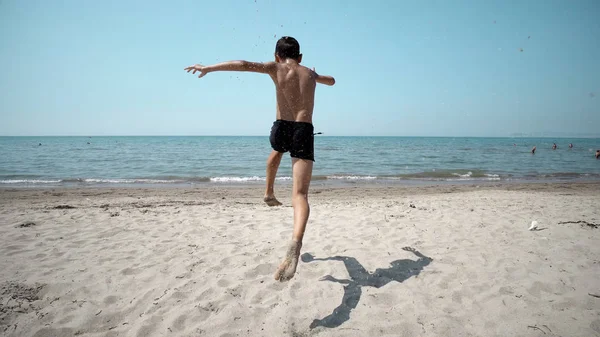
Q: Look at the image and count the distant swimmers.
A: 4